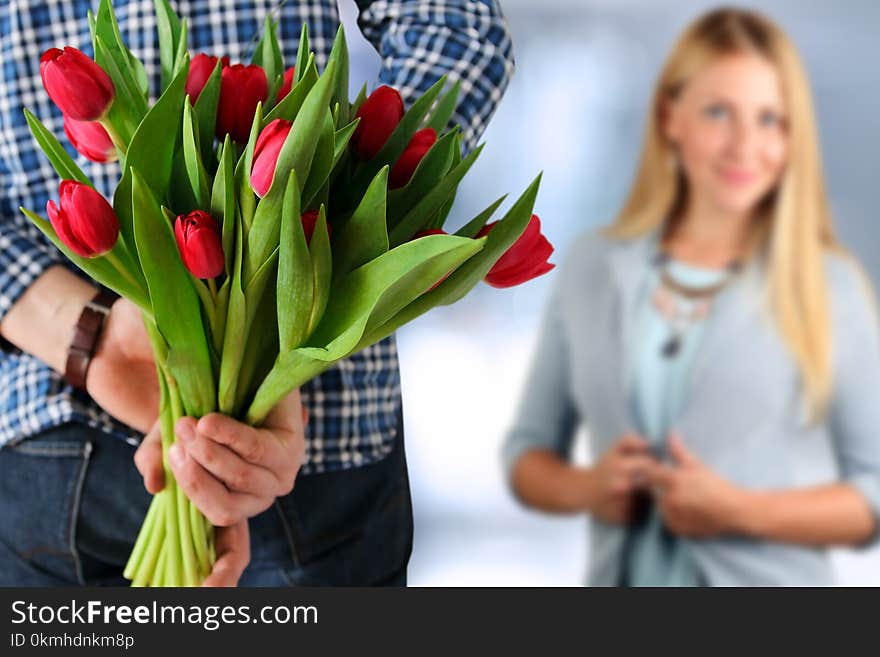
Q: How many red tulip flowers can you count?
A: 13